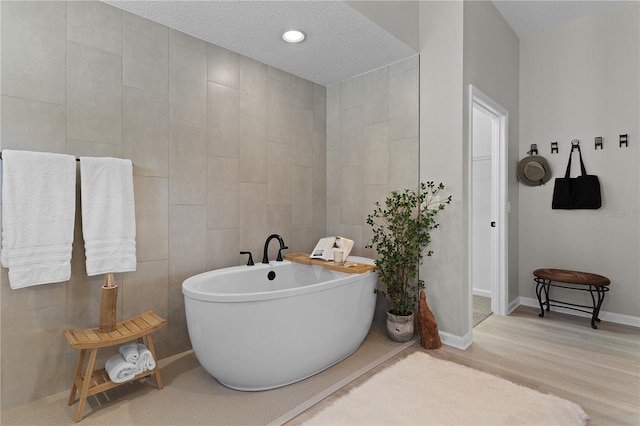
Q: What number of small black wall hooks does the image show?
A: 5